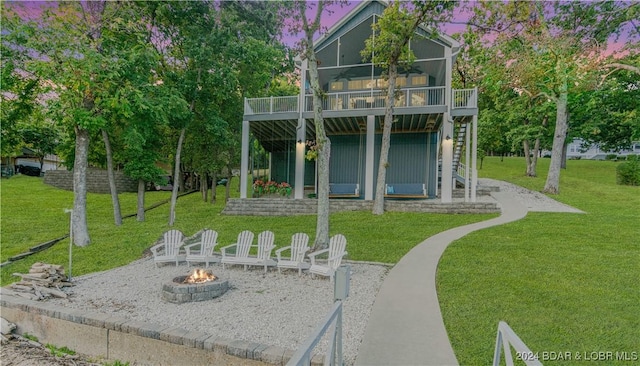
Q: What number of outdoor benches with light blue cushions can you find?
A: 2